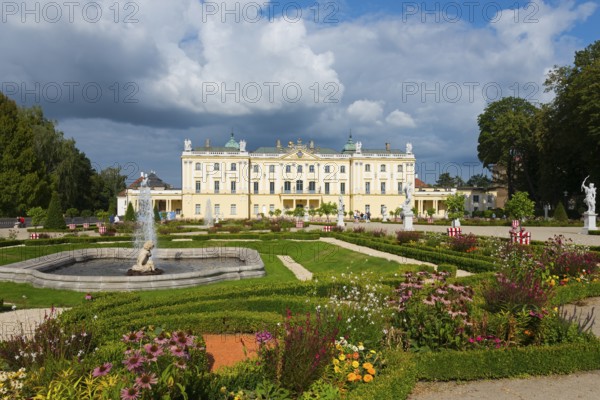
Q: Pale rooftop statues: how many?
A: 4